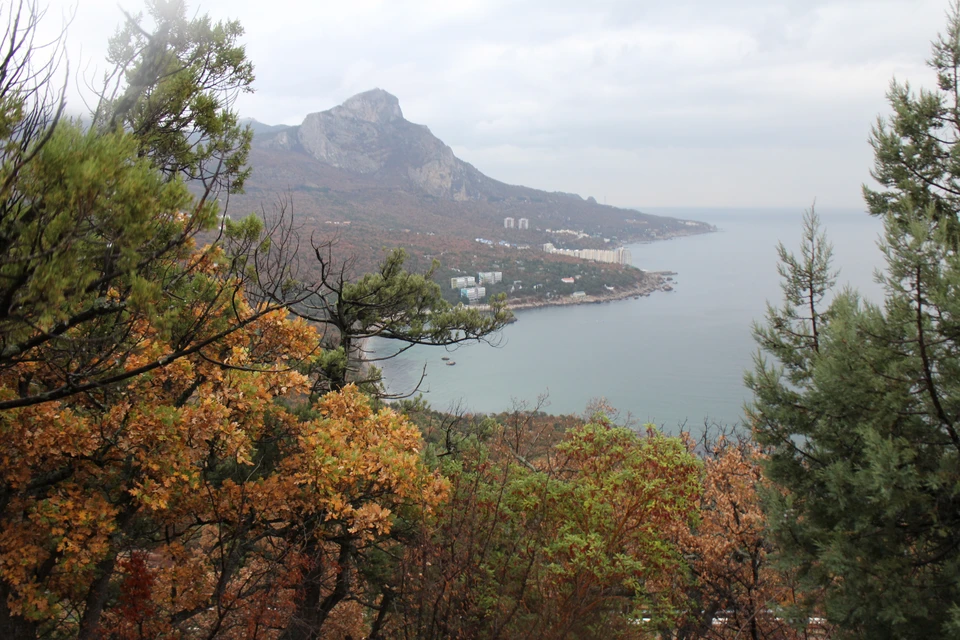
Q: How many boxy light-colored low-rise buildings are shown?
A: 3